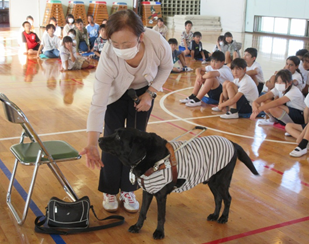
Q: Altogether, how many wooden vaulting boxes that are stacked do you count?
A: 5